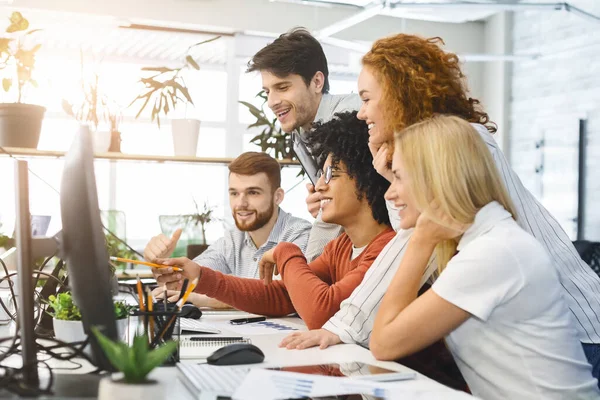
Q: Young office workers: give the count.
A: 5